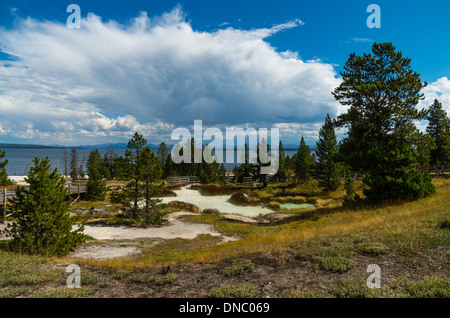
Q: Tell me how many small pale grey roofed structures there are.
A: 0